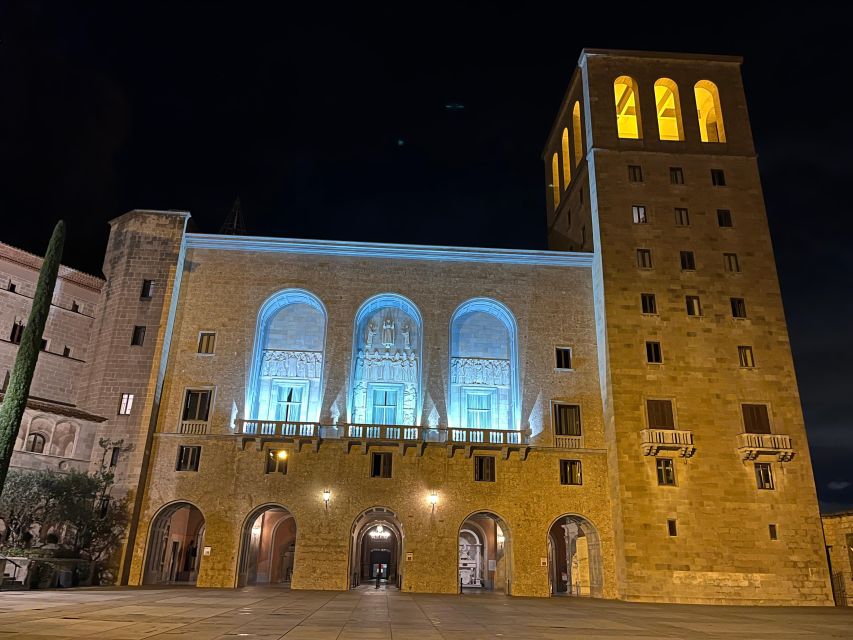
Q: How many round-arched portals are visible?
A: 5